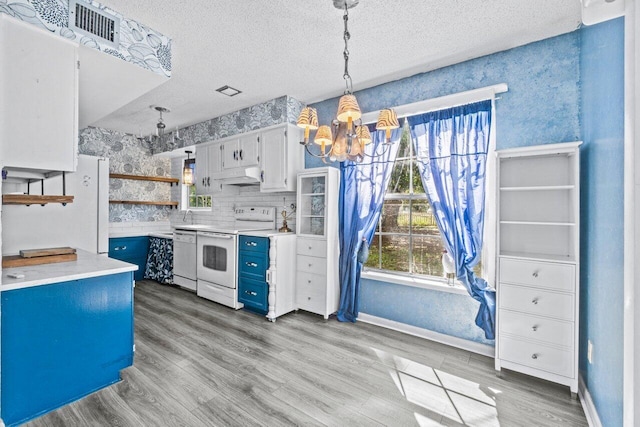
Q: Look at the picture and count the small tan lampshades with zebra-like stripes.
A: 5